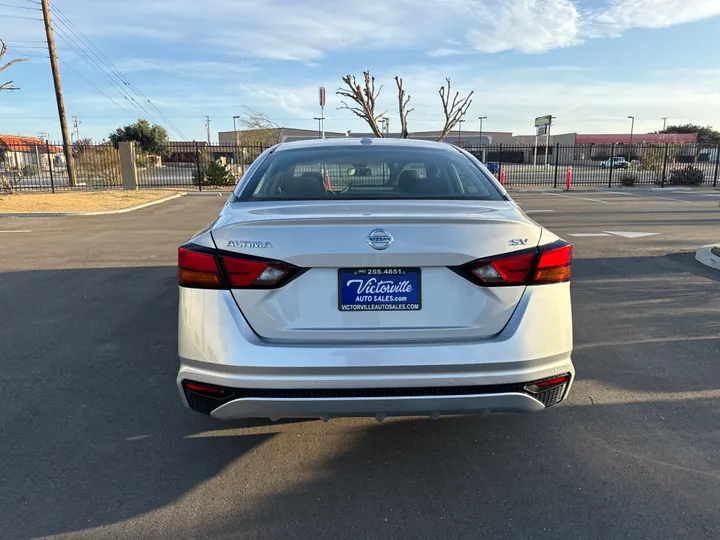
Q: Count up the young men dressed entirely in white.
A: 0